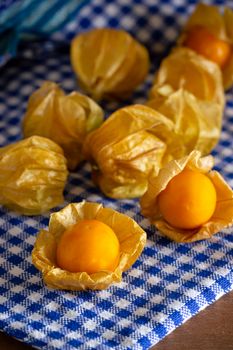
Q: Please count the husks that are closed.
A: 6